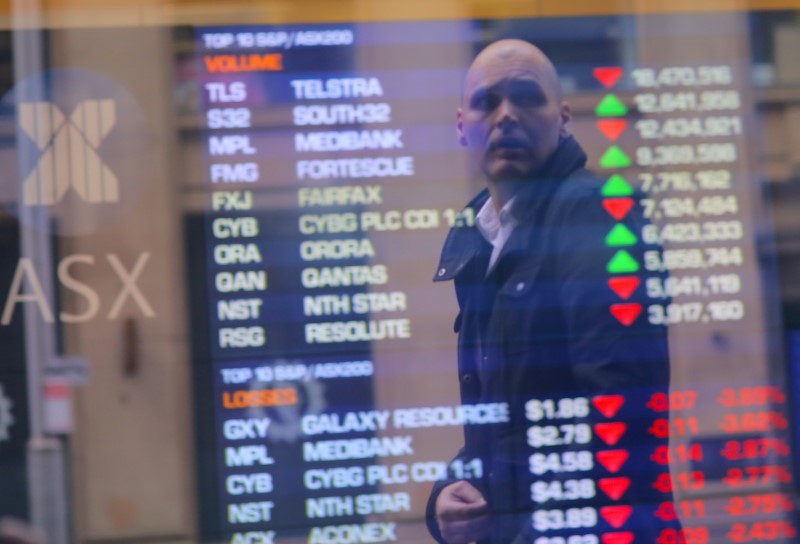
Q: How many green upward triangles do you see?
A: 5